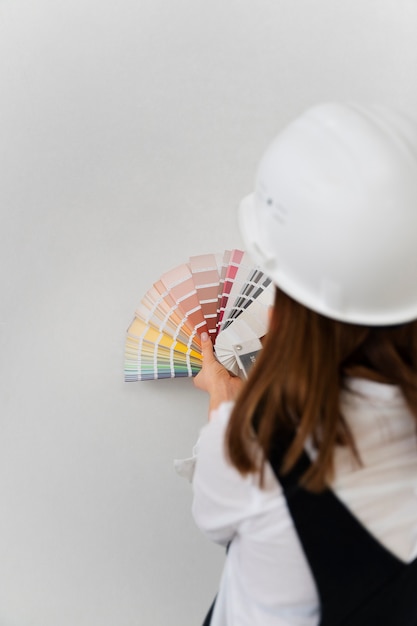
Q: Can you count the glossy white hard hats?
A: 1